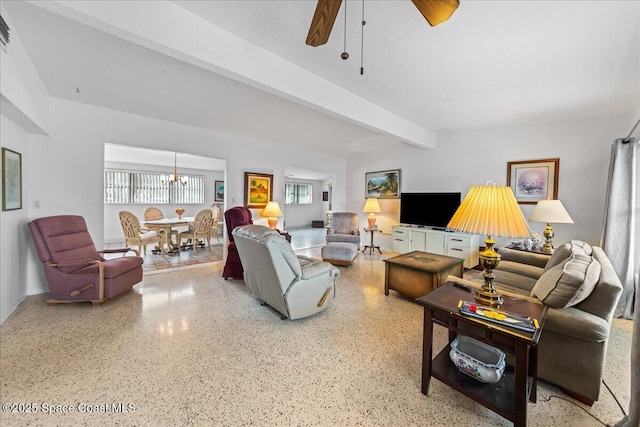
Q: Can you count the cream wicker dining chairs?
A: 4